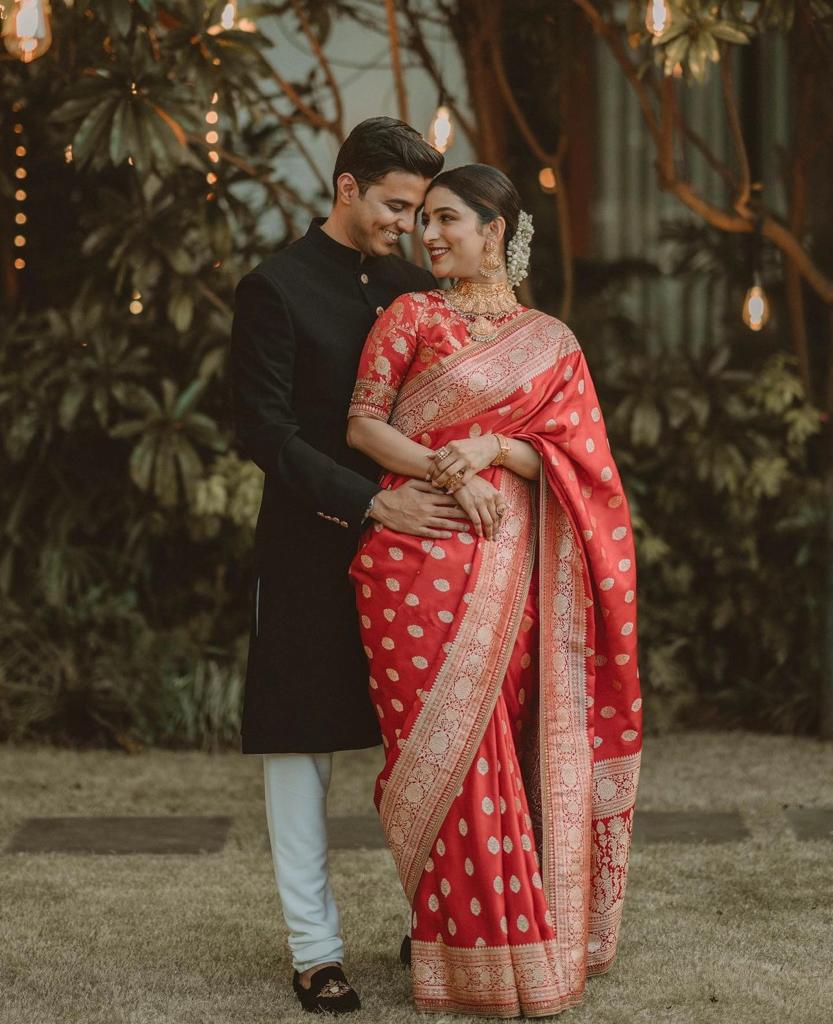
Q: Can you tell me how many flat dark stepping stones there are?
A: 4